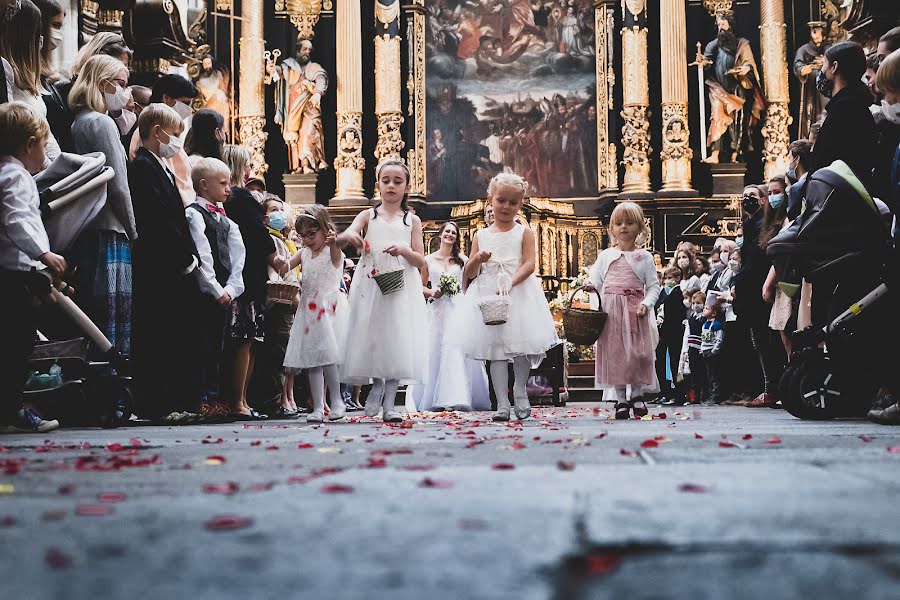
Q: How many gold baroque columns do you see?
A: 6